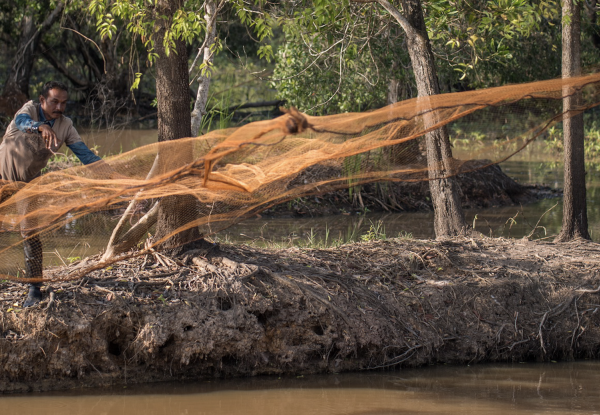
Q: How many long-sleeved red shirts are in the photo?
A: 0